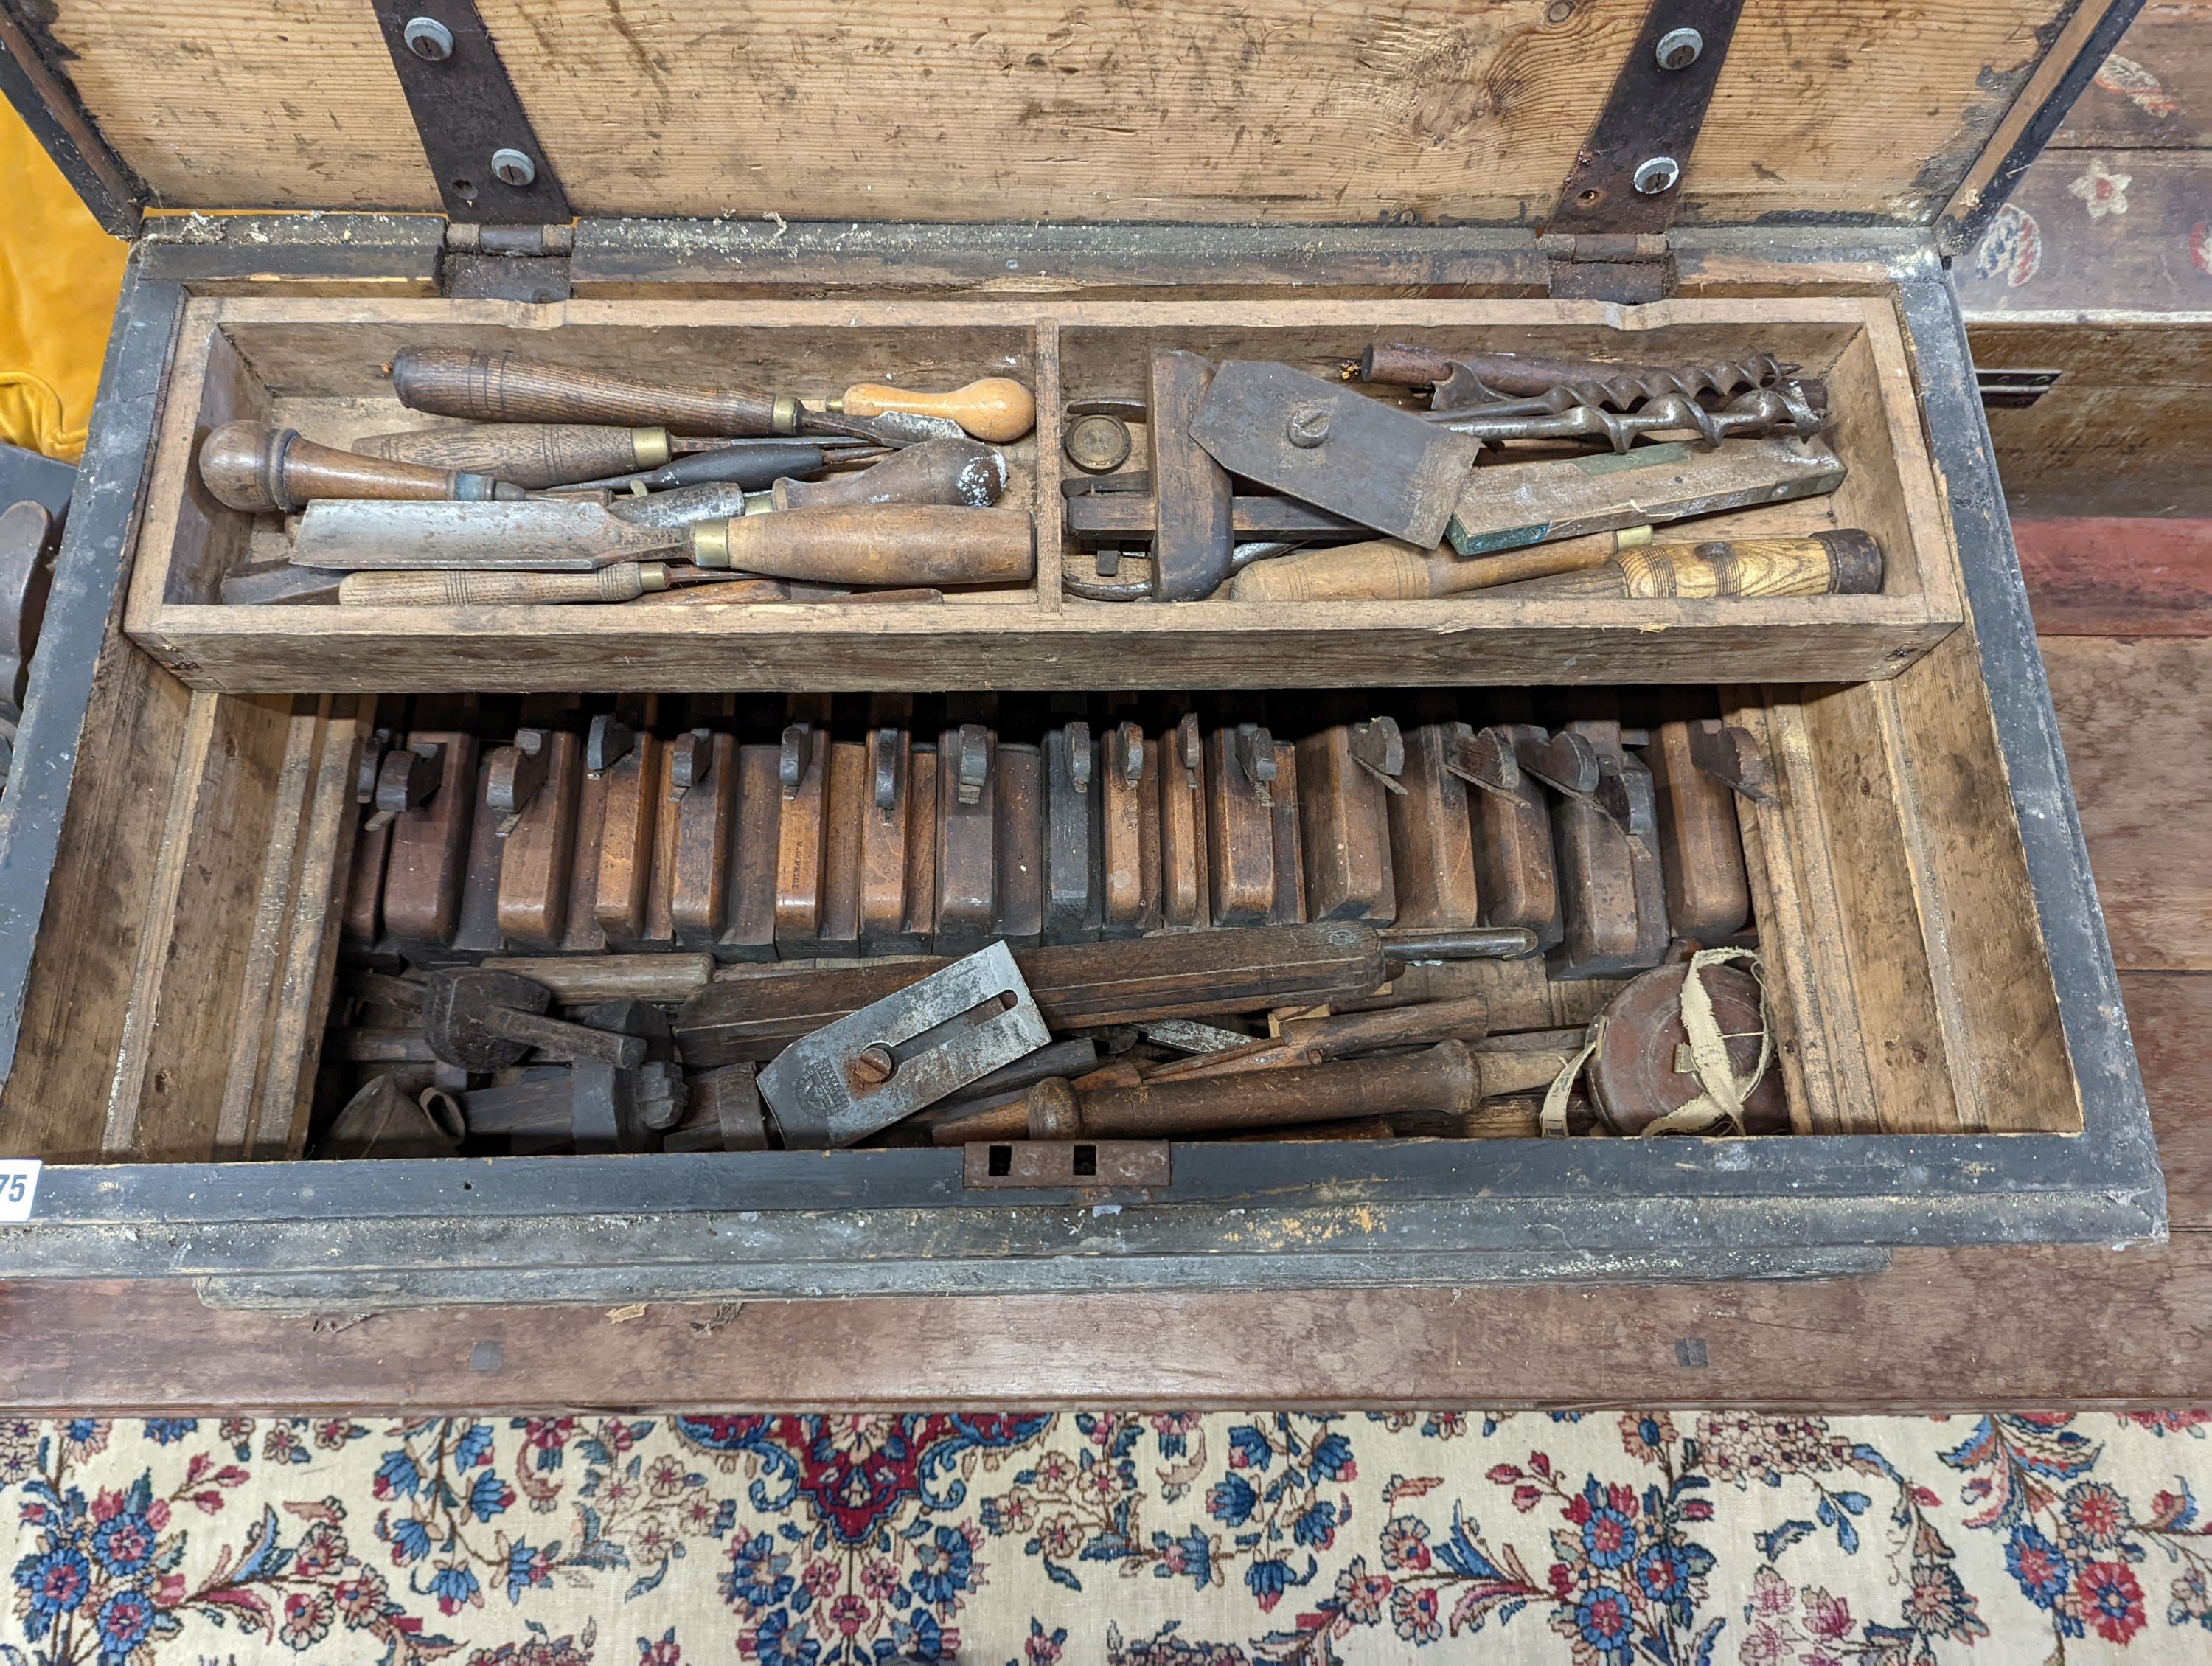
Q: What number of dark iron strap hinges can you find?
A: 2